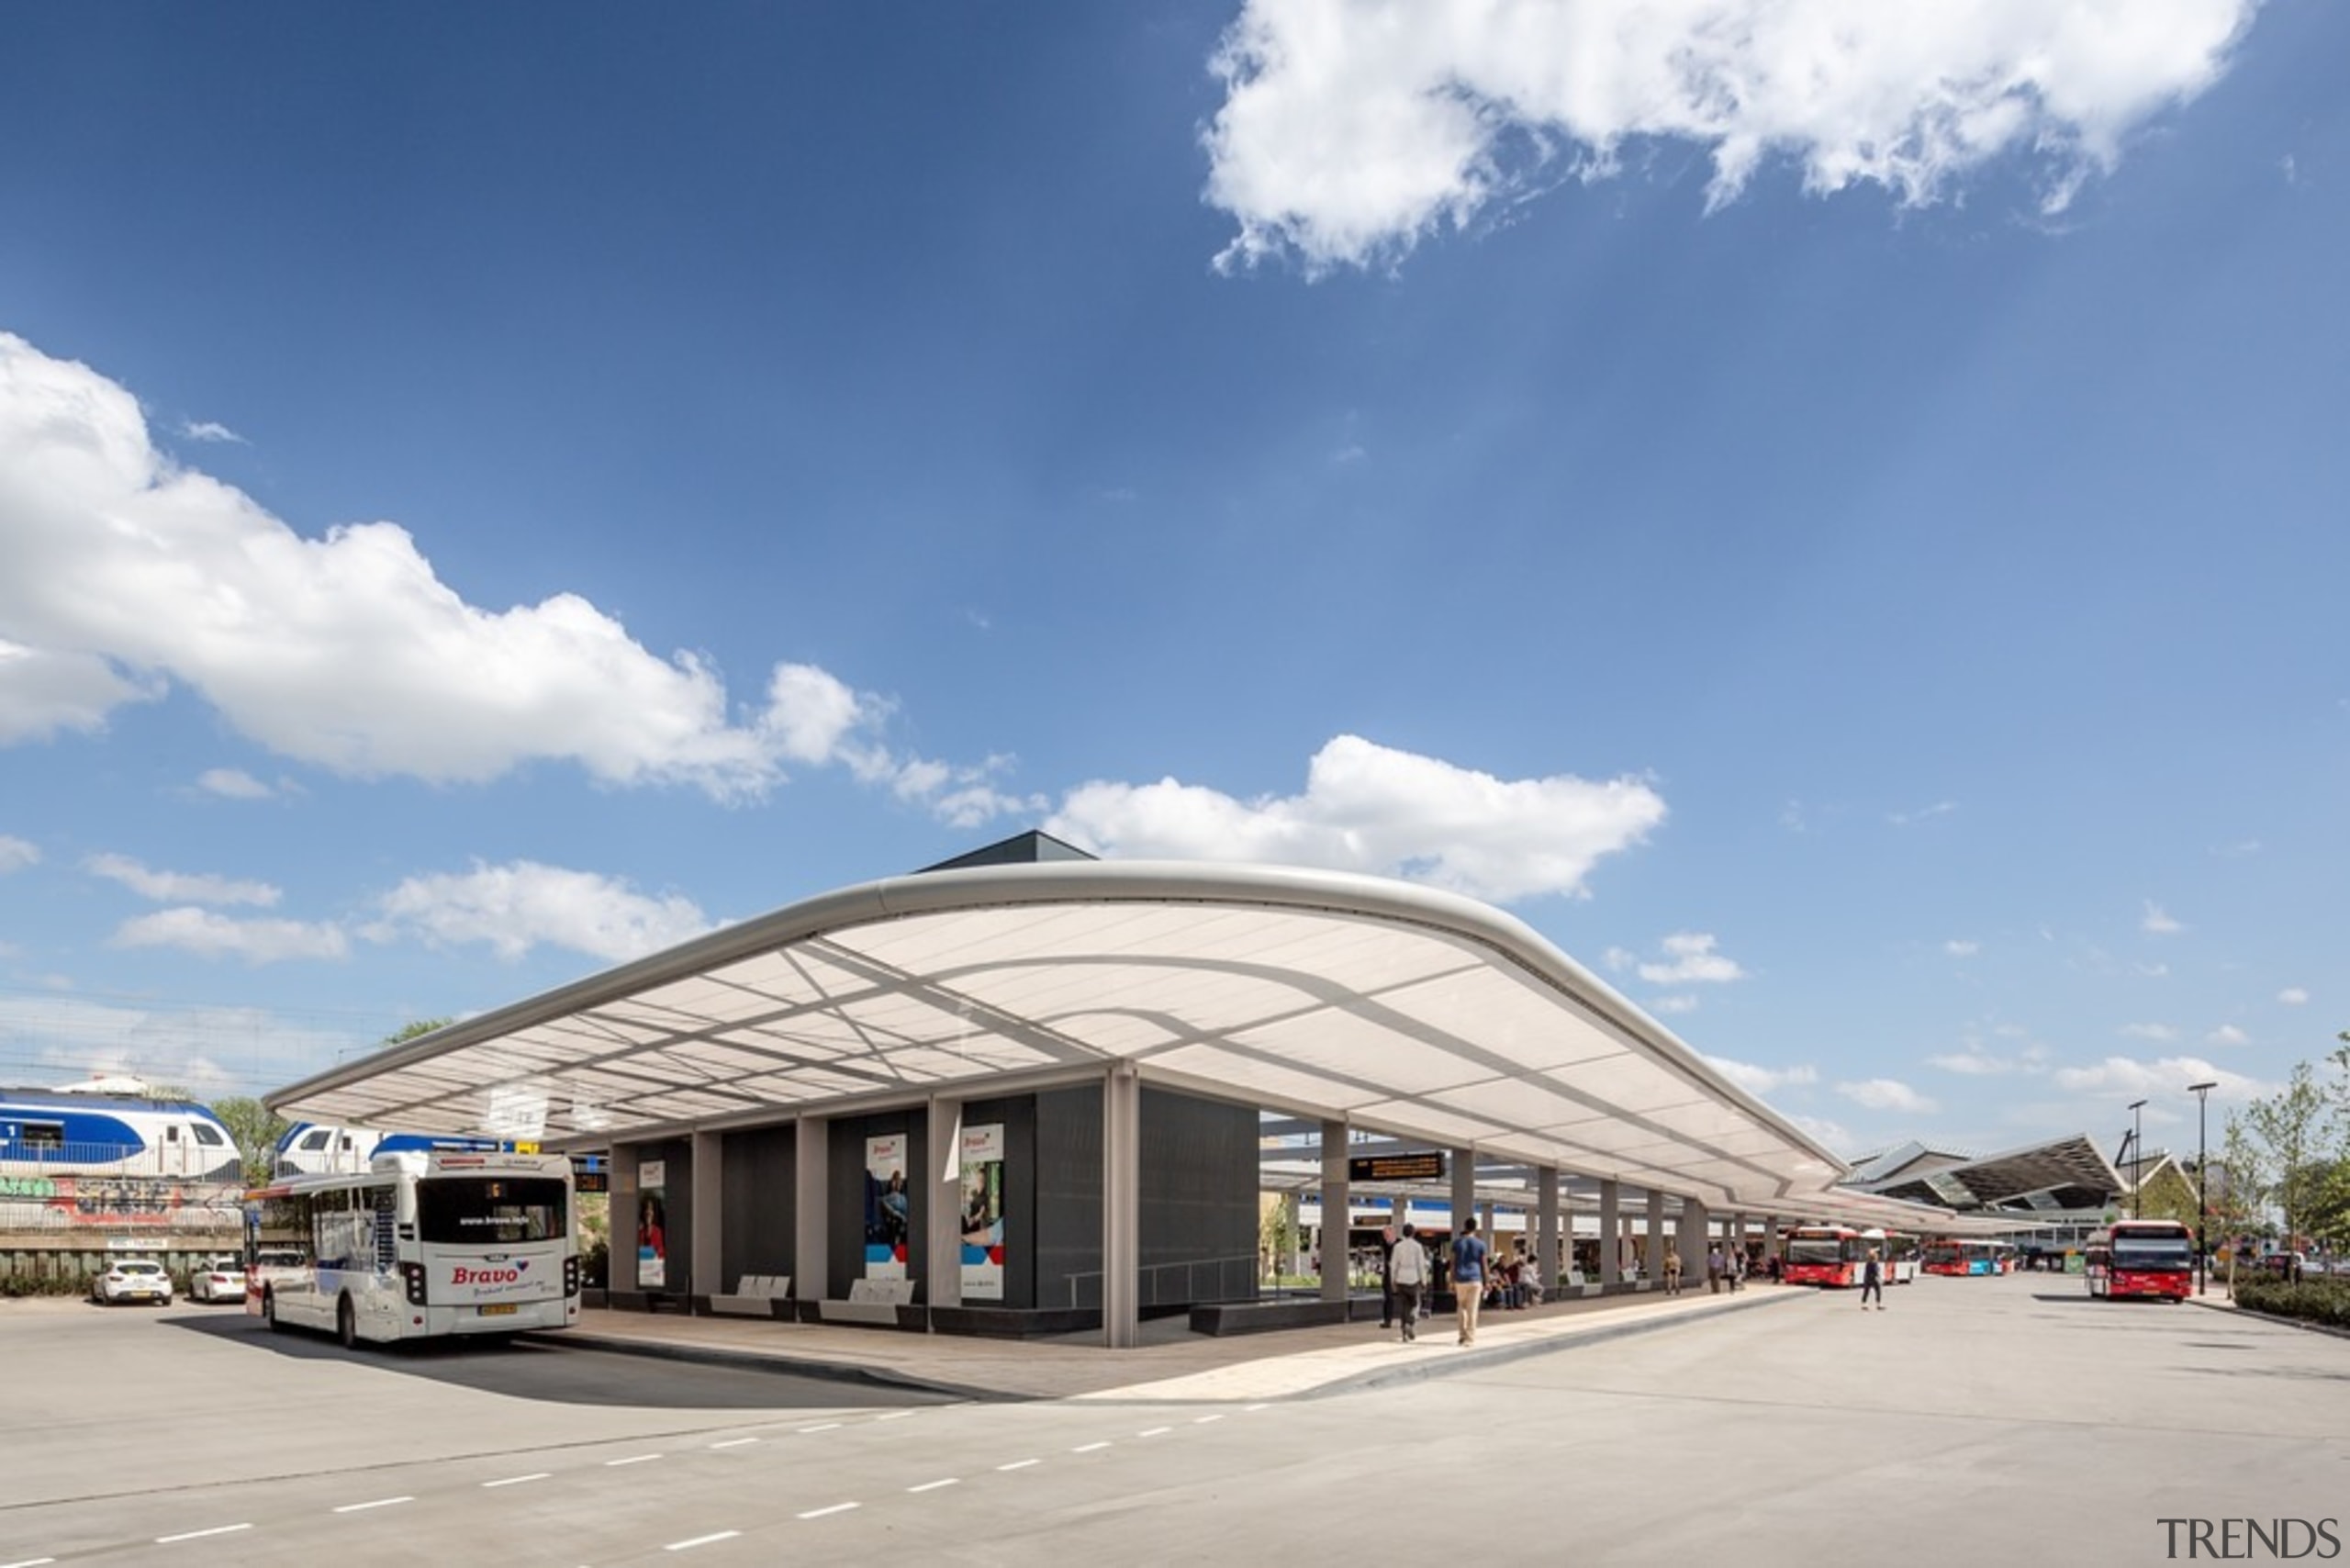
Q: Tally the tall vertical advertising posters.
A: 3